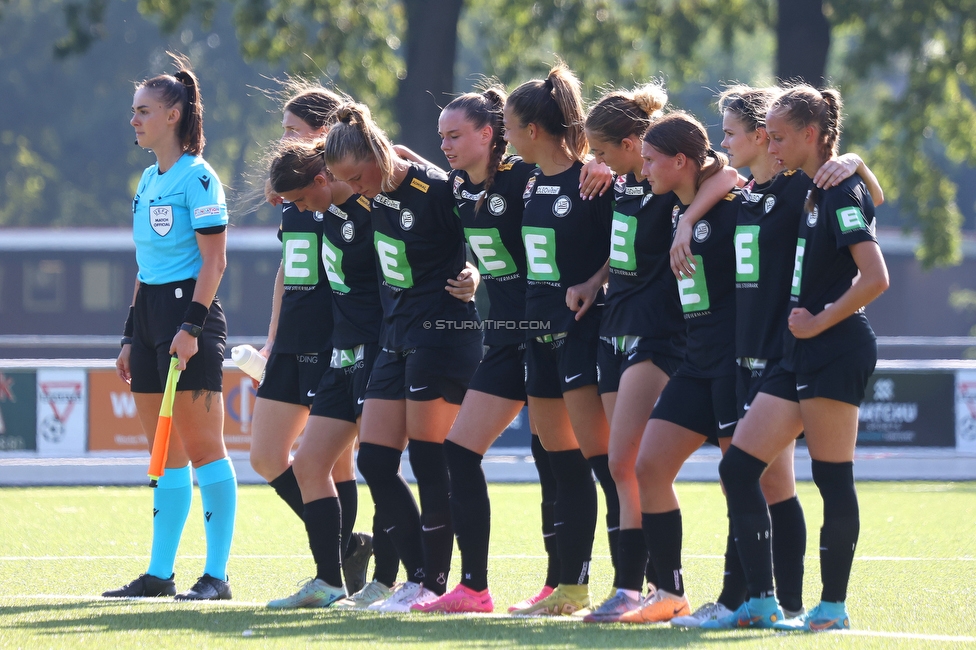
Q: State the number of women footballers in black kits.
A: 9